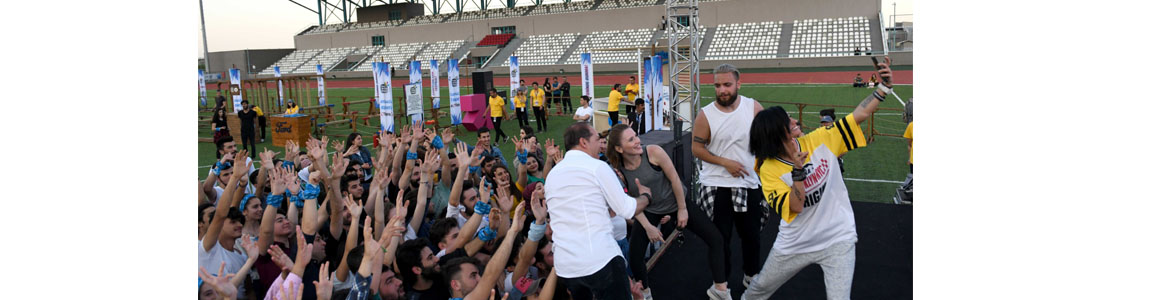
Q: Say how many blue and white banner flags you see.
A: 13